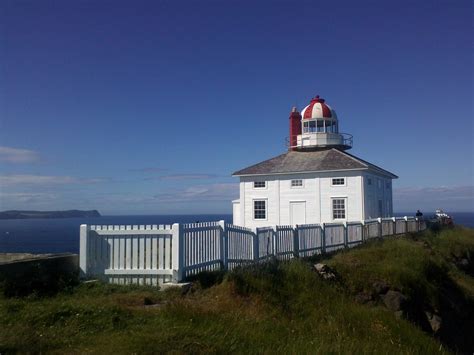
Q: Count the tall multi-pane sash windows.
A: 2